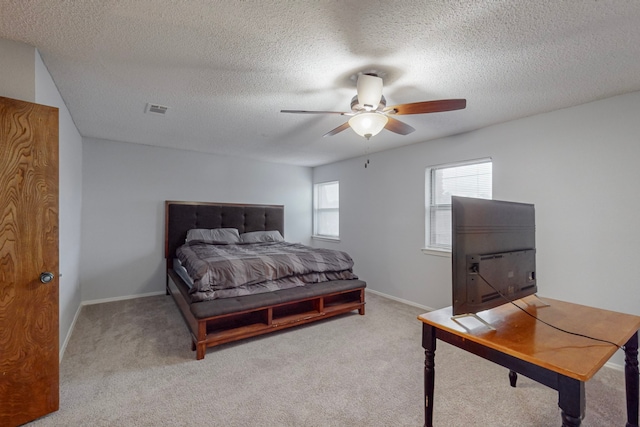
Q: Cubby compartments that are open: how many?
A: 3